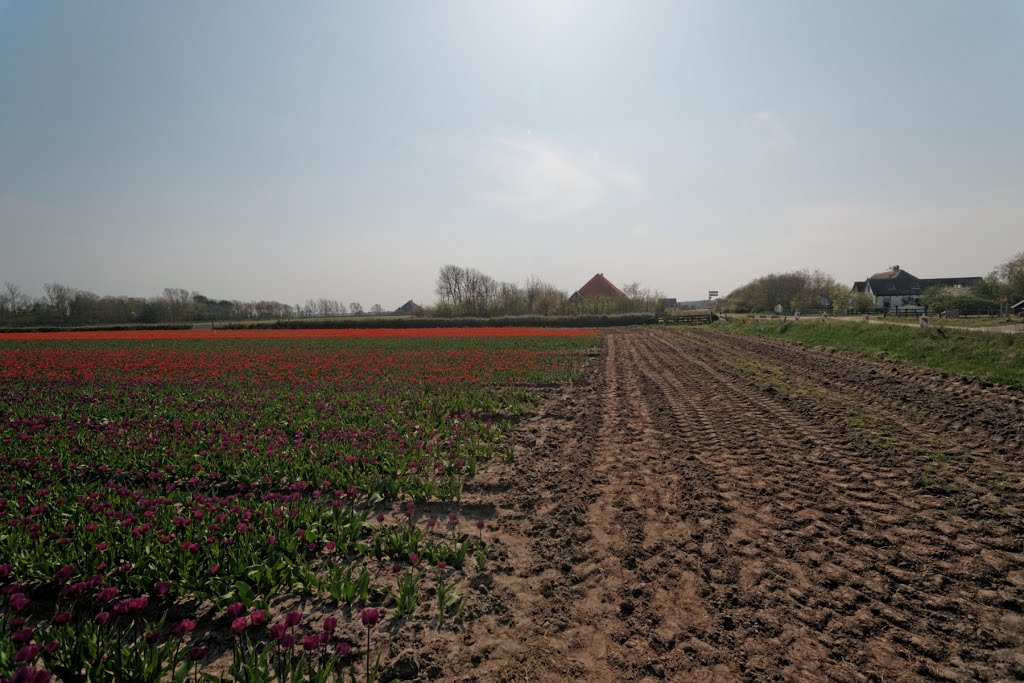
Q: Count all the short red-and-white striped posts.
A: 4